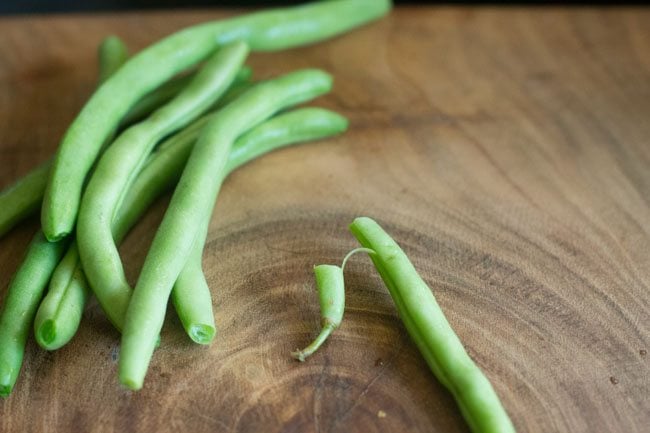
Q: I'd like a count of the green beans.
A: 8